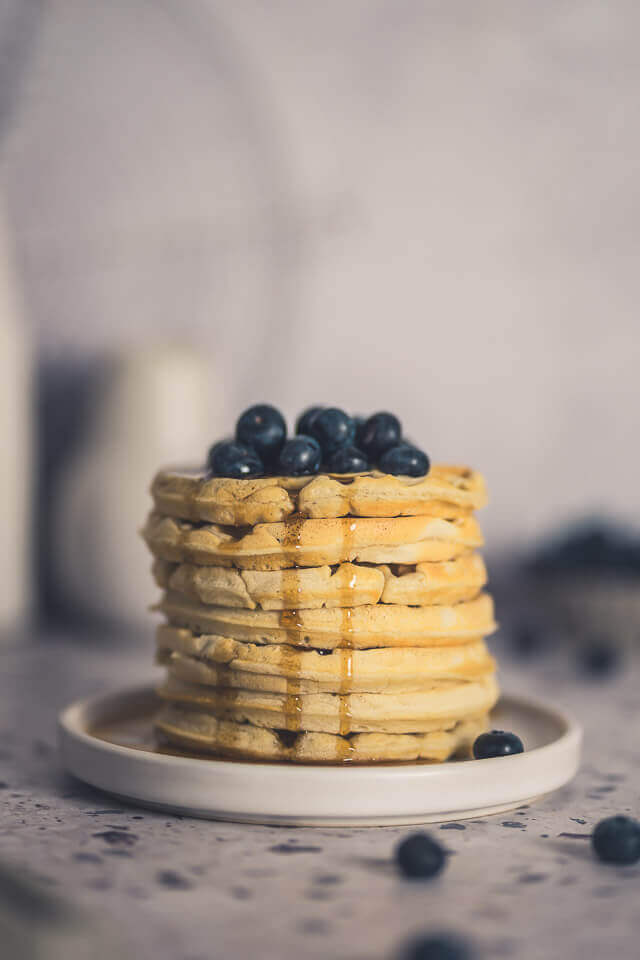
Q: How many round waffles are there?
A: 7